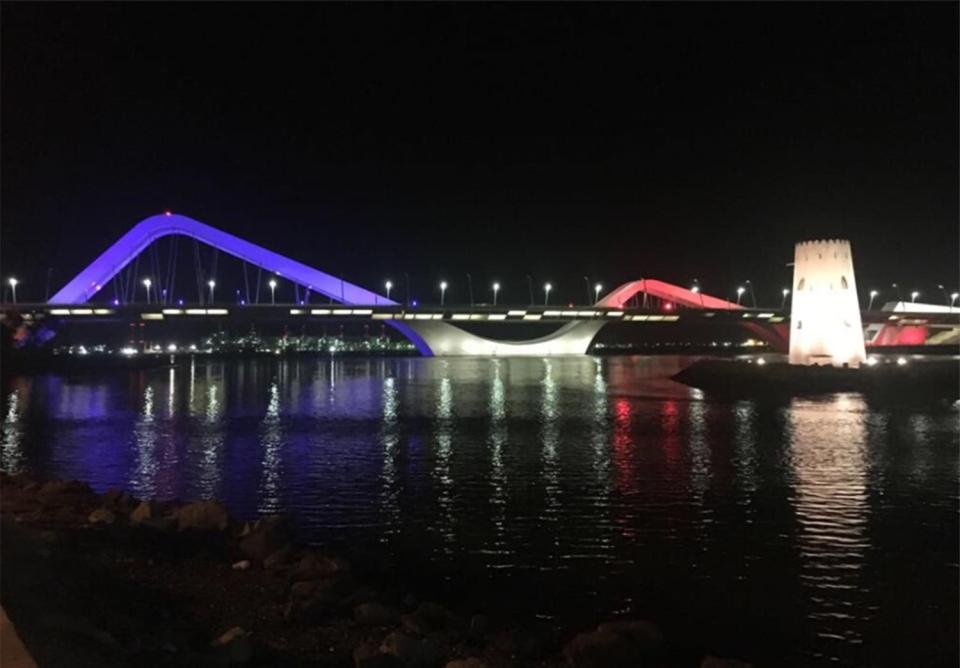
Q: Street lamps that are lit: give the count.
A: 15